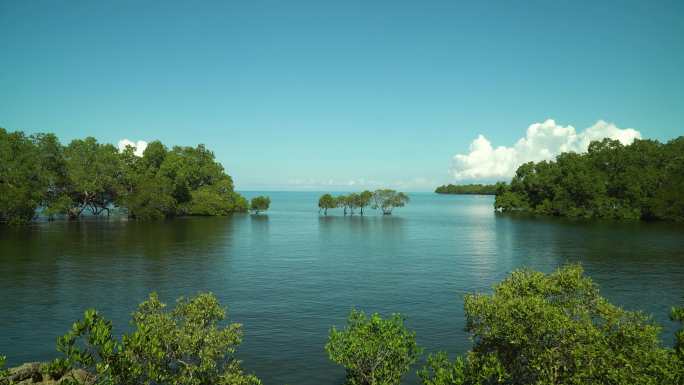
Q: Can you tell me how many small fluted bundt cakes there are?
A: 0